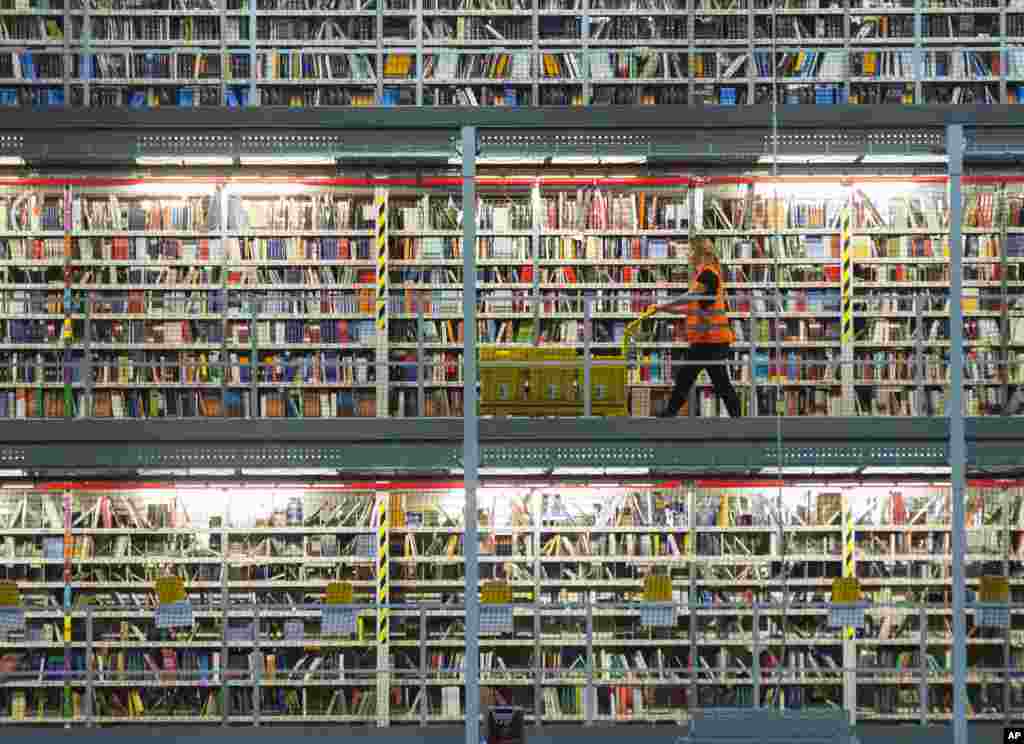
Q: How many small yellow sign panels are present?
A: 7